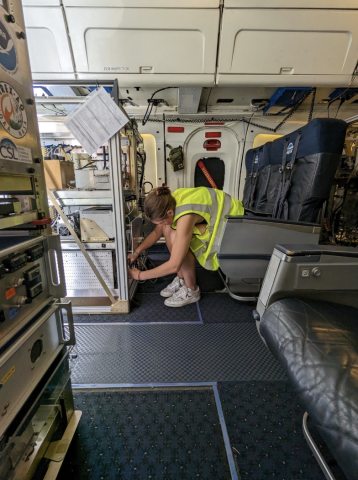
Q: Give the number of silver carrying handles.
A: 2